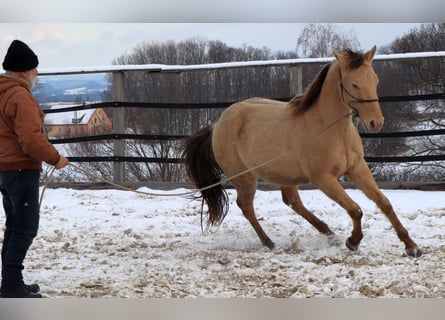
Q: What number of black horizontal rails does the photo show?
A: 3